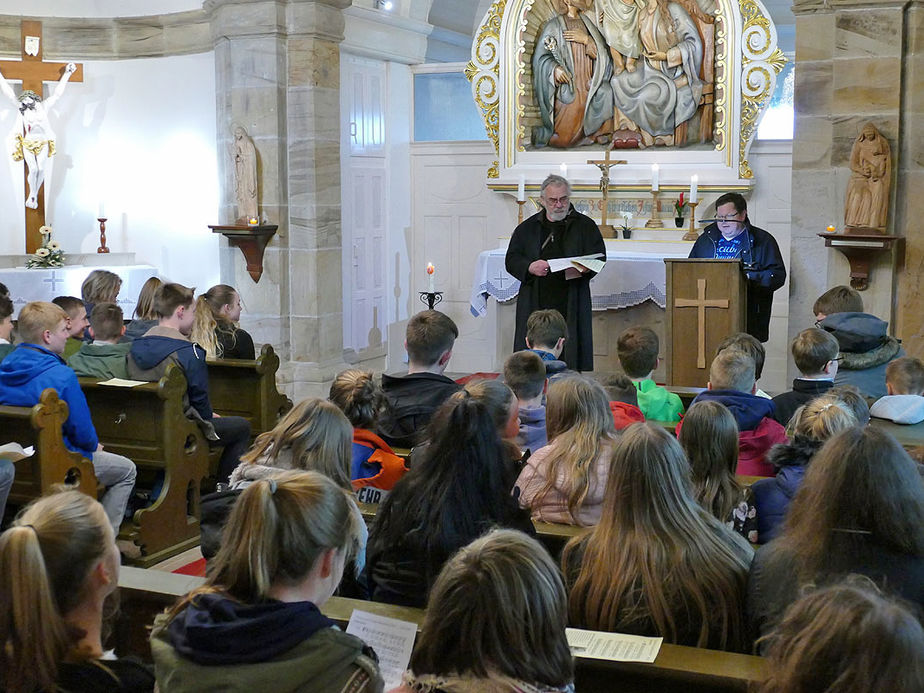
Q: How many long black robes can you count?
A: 1